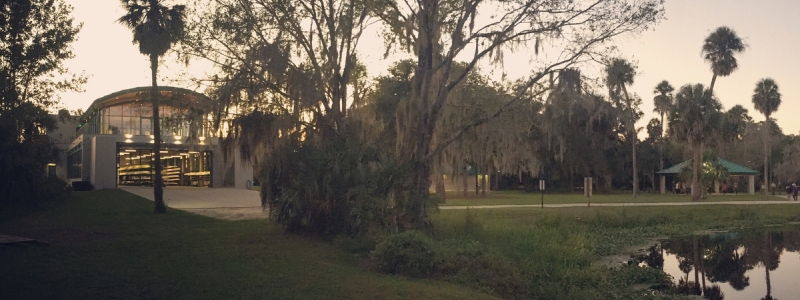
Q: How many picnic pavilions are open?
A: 1